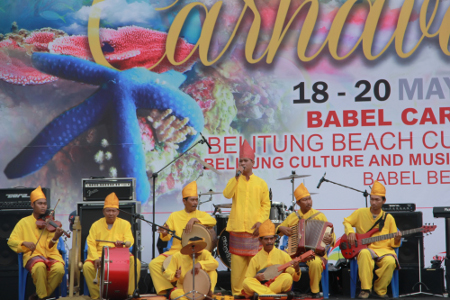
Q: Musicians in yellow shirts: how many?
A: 8